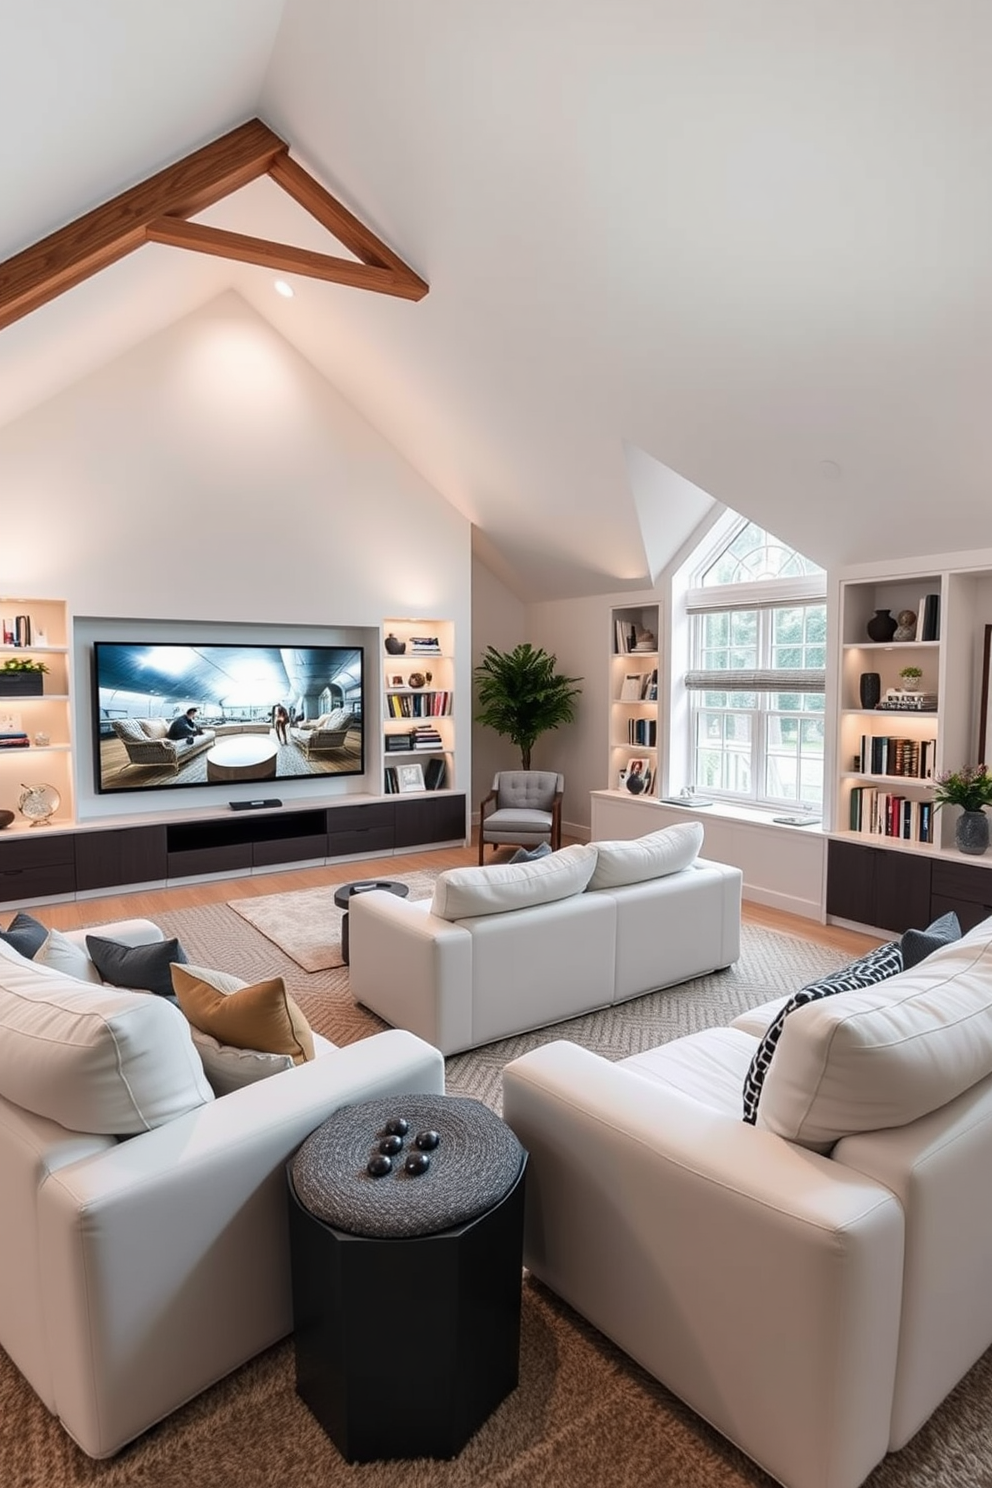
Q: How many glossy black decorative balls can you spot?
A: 5